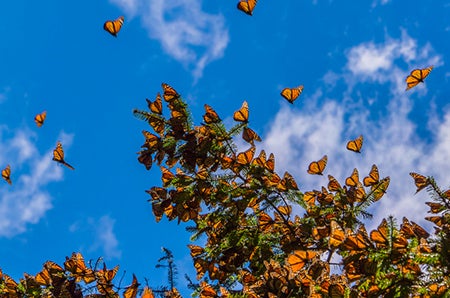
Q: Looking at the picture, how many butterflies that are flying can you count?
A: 9